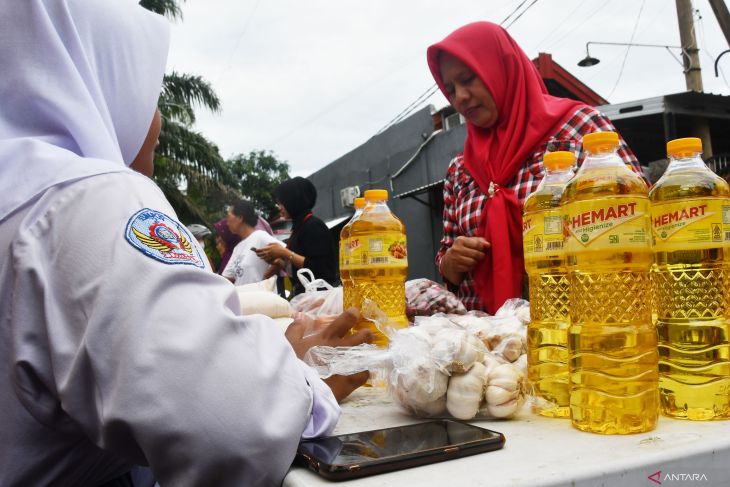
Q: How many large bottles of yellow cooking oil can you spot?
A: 5